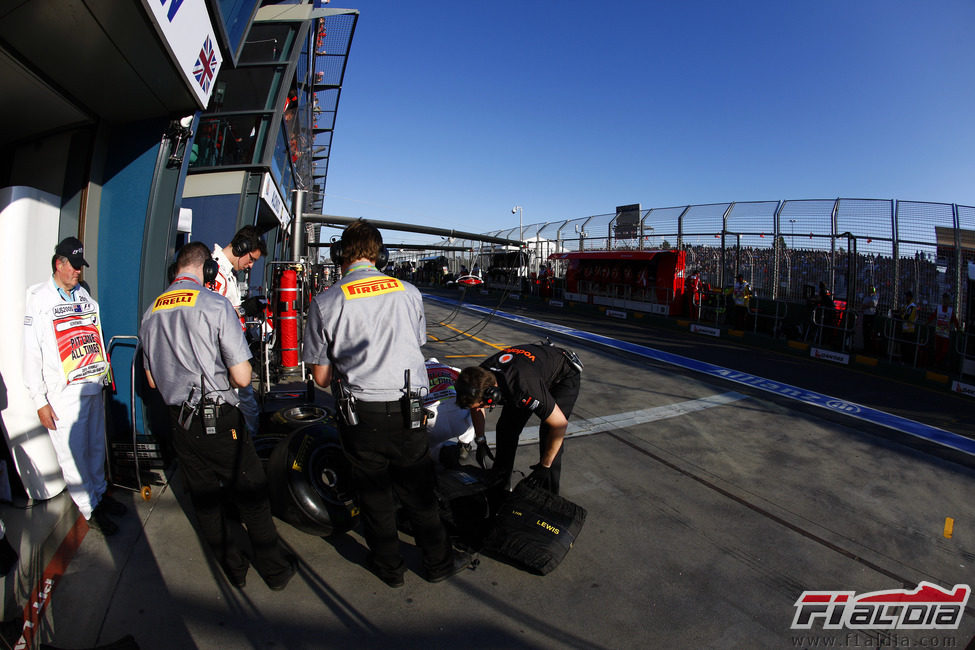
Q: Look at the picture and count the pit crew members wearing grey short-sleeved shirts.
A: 2